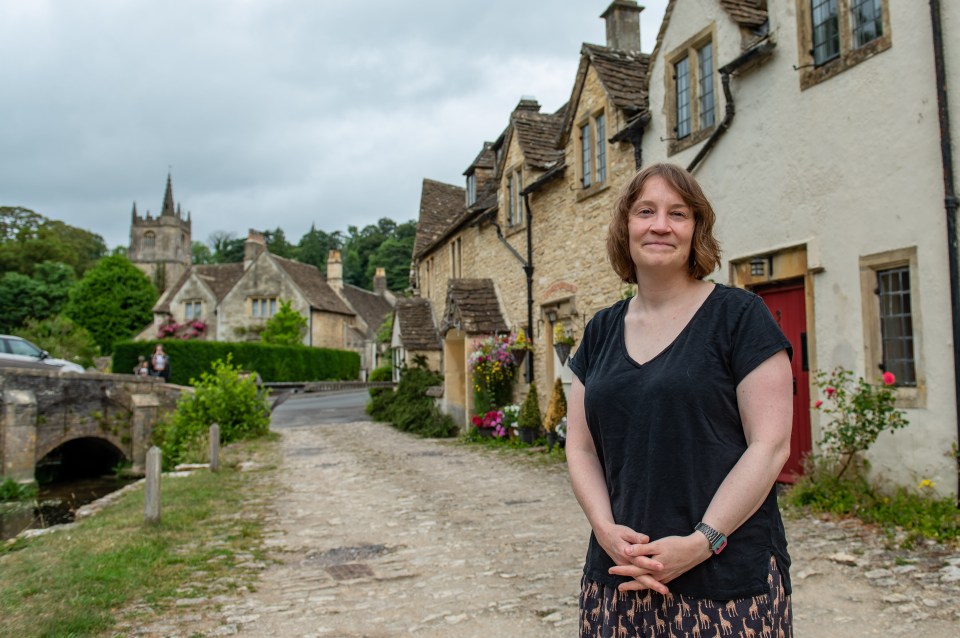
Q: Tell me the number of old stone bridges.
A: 1